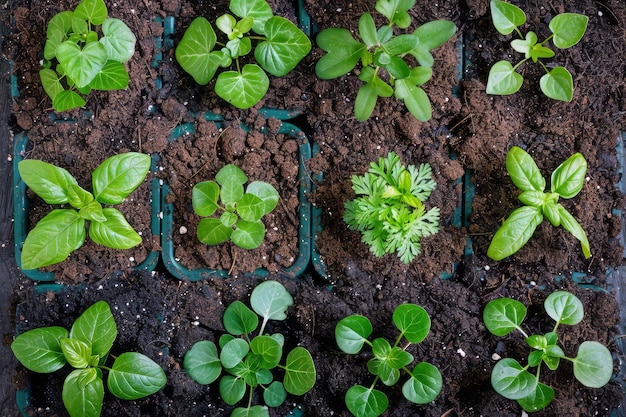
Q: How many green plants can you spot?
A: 12